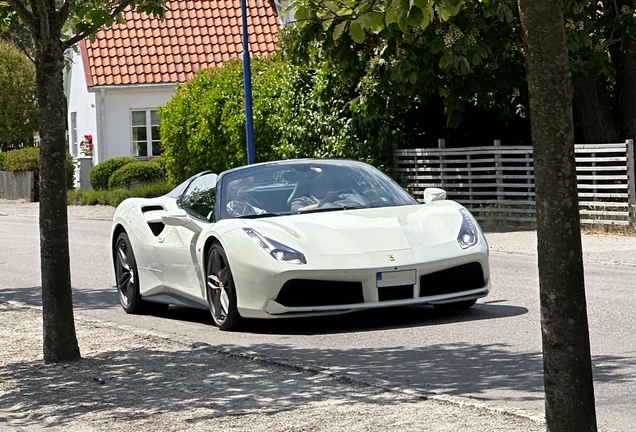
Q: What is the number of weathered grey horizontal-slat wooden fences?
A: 1